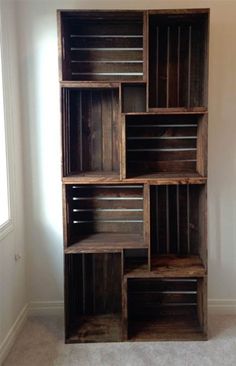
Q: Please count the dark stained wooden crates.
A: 8